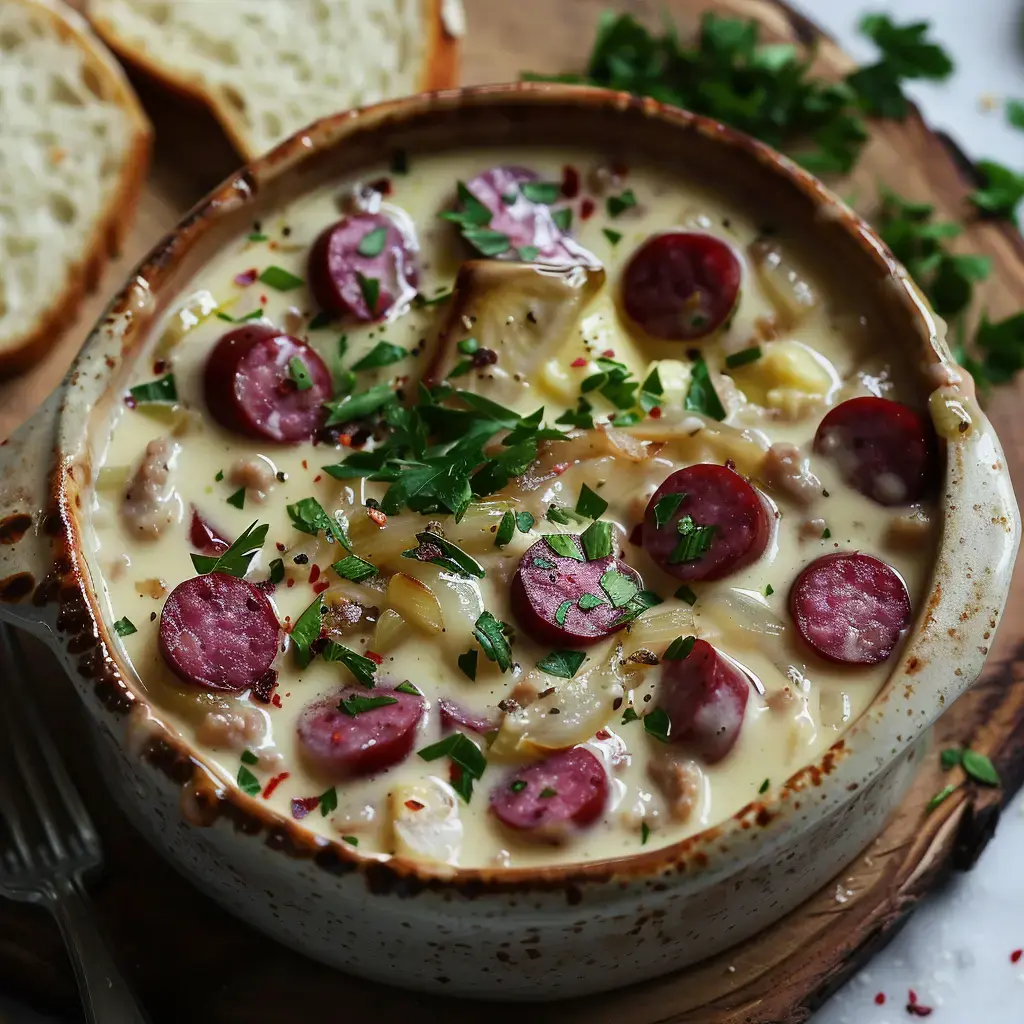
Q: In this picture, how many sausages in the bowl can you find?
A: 12